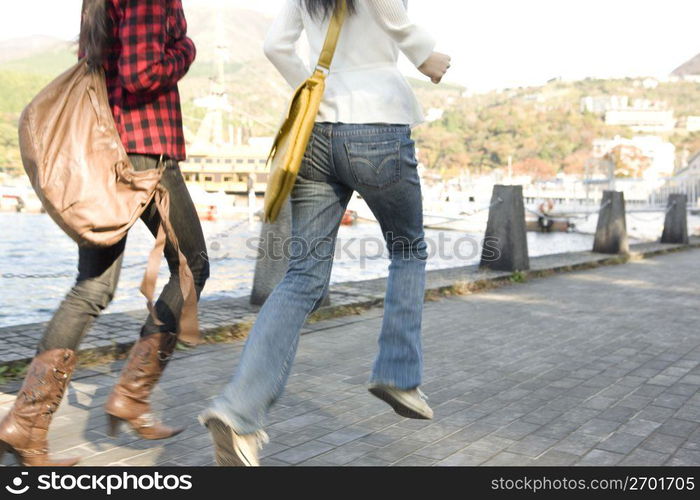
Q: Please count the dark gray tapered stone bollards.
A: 4